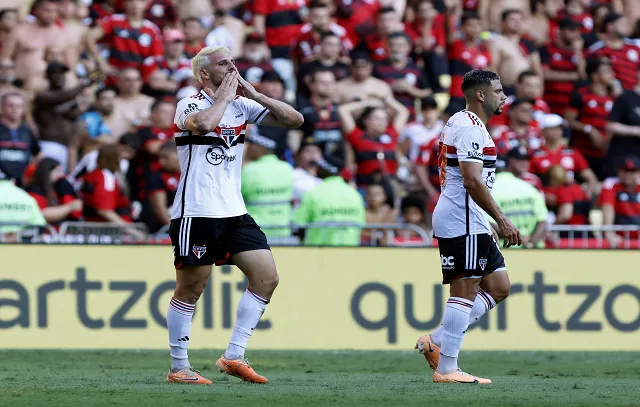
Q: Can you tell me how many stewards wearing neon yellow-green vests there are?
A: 4